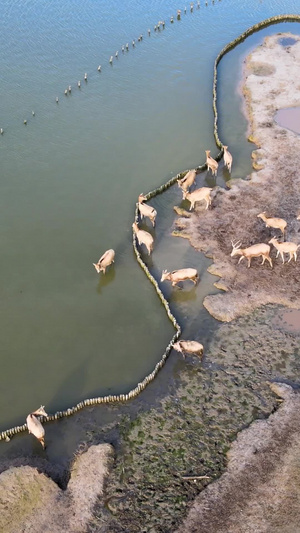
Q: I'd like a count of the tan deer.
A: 13